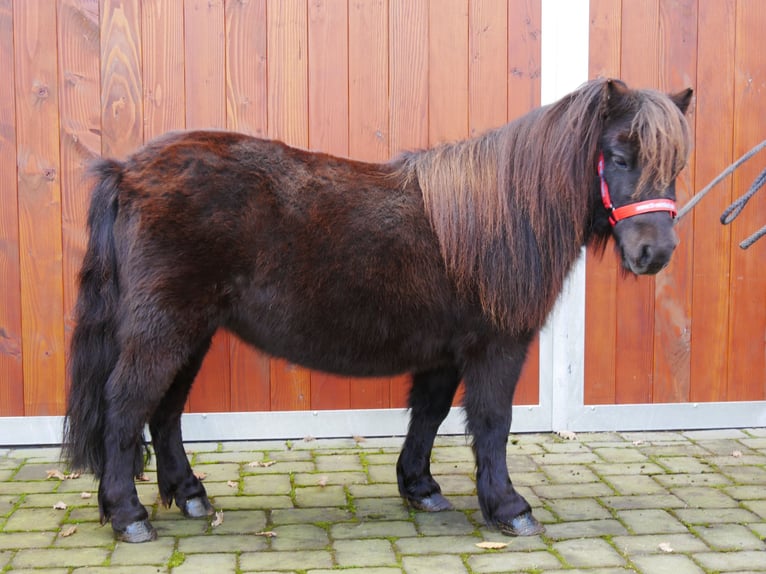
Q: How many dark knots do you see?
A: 2